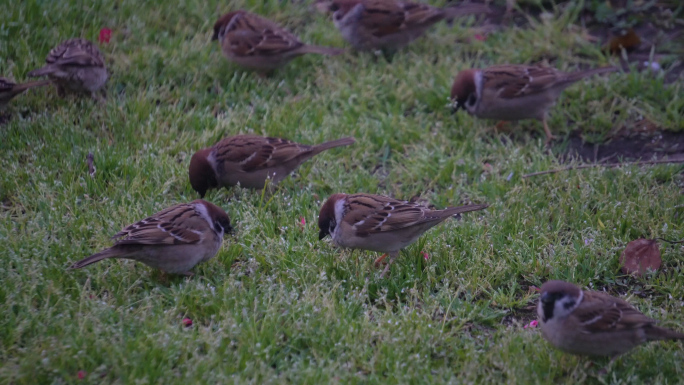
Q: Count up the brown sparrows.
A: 9